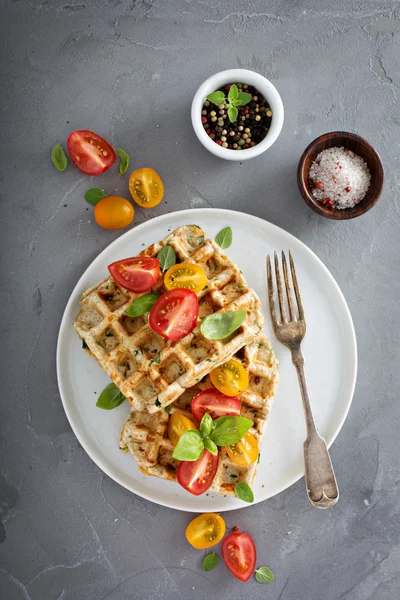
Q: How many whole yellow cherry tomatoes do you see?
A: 1